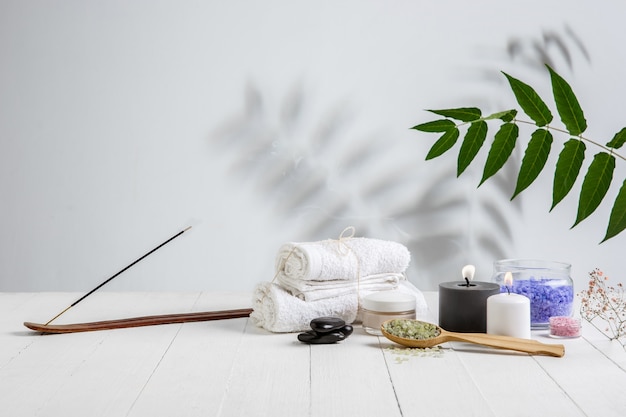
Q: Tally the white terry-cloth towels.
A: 3